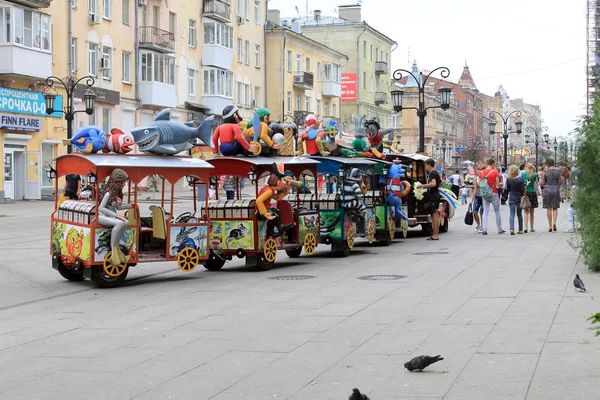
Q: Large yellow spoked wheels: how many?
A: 8